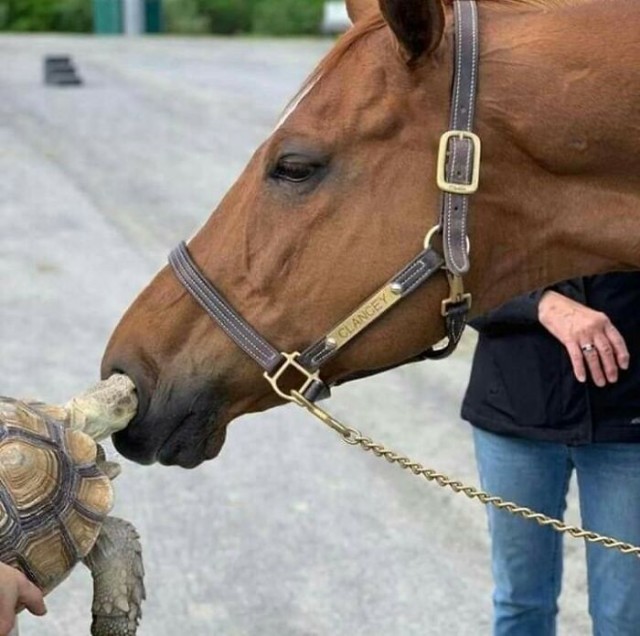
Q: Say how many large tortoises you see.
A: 1